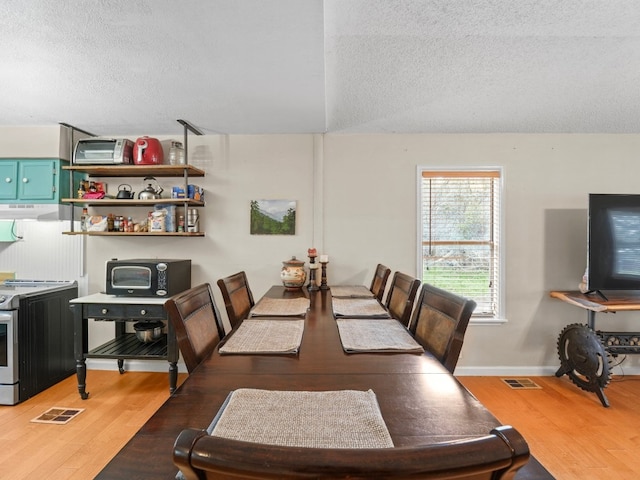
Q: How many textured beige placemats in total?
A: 6